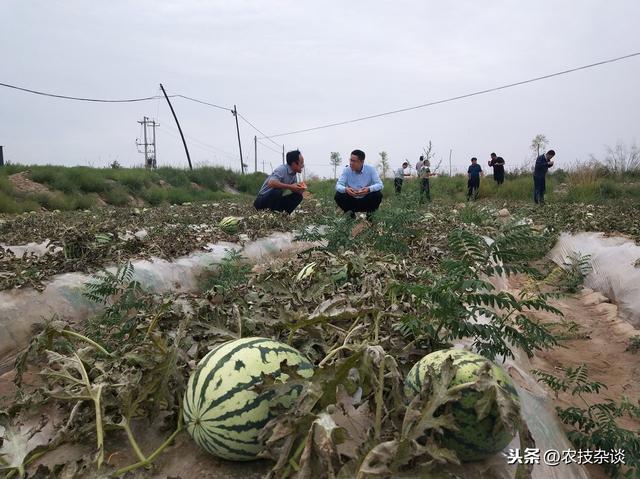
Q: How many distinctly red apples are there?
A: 0